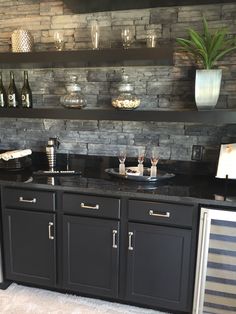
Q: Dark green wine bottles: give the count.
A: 3